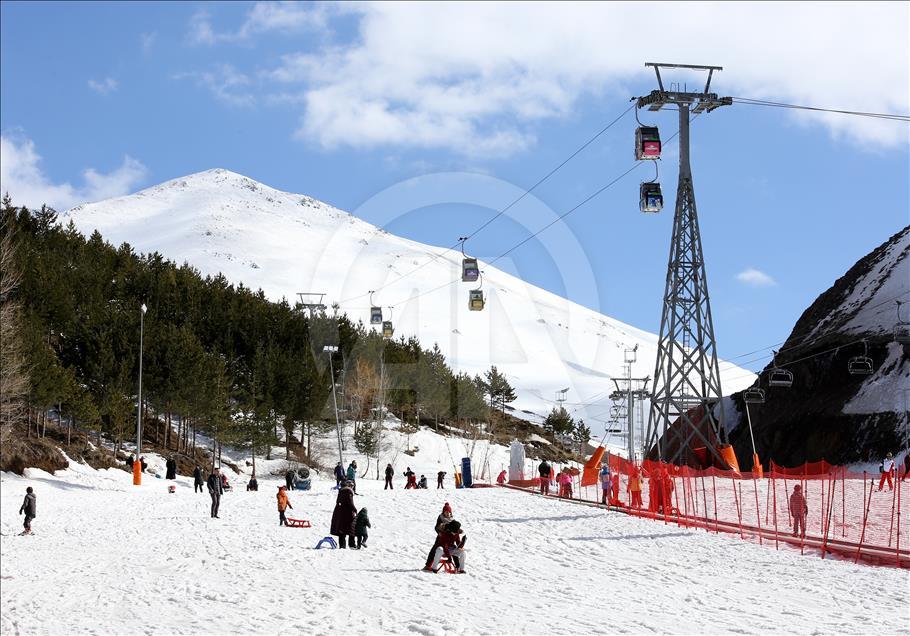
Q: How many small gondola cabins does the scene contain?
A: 6